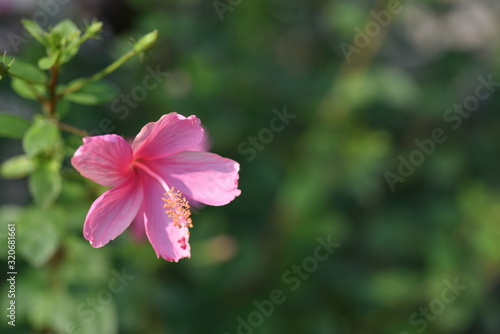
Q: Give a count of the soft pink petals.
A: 5